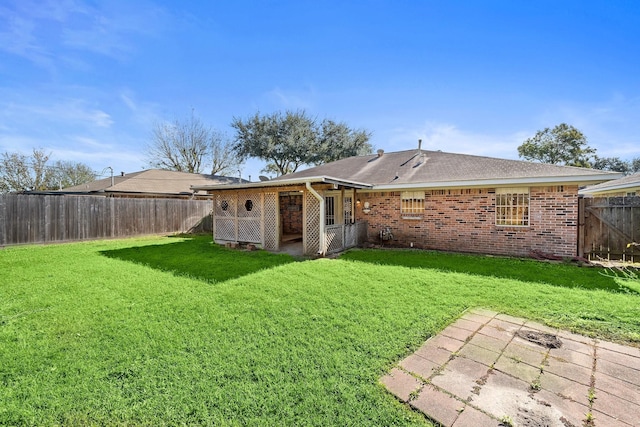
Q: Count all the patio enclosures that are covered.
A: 1